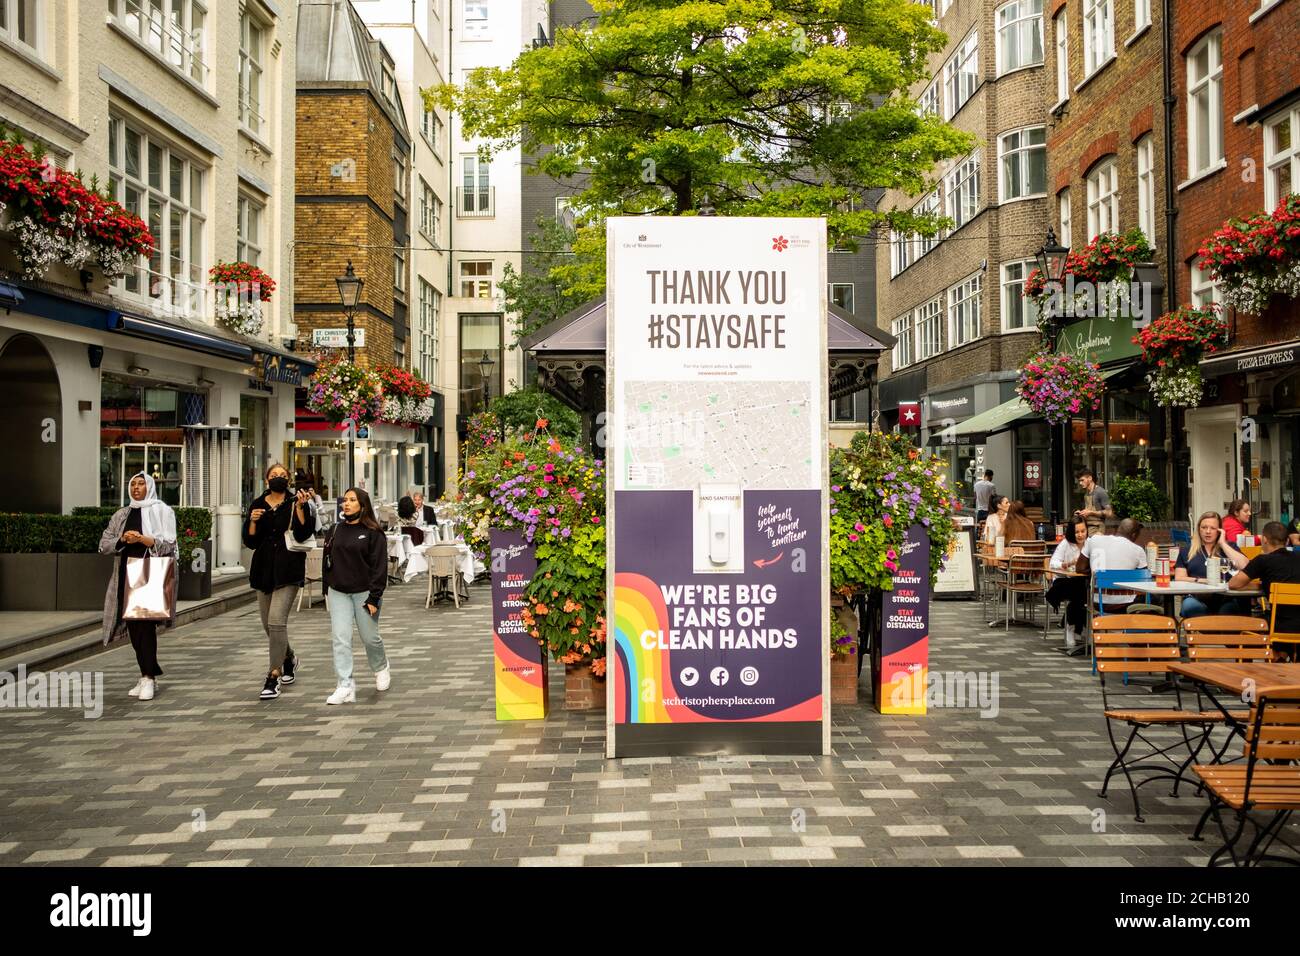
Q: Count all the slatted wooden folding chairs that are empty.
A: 3